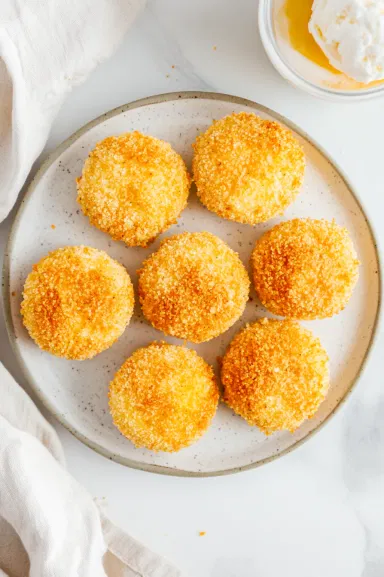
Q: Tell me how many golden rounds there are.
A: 7